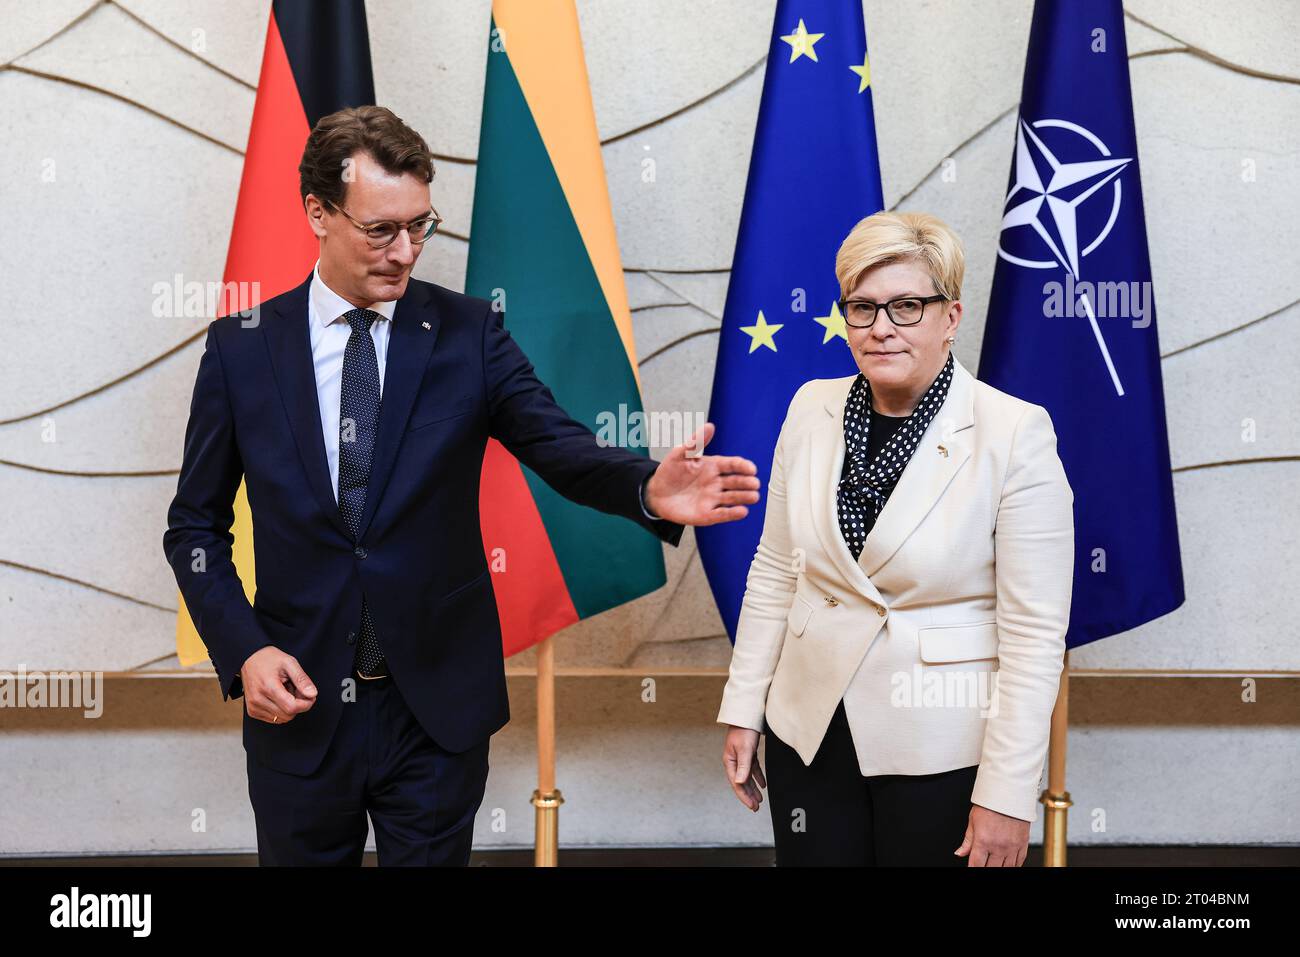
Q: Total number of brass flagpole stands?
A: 2